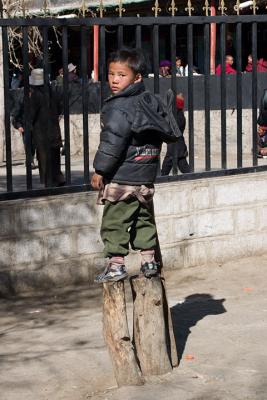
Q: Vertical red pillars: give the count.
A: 2